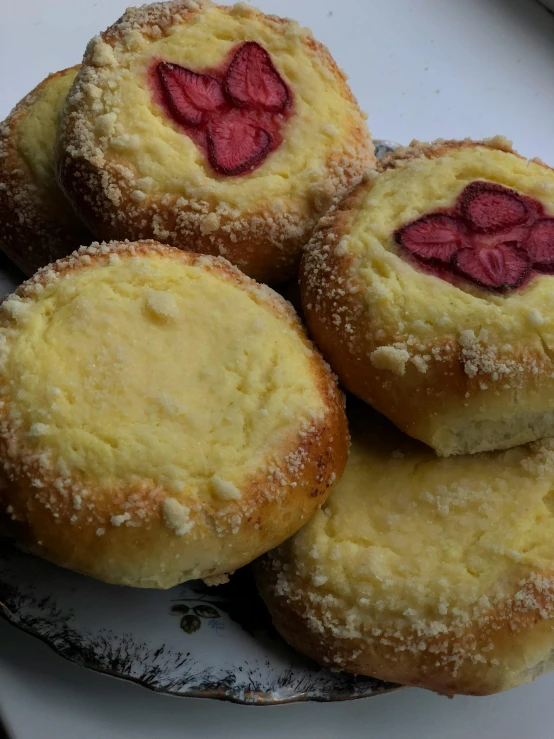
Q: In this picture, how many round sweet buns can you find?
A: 5